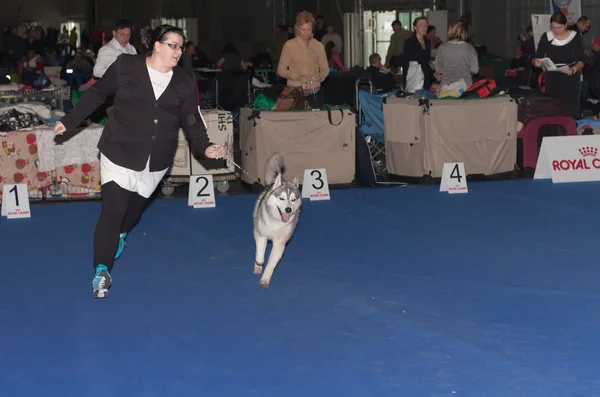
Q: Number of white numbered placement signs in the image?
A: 4